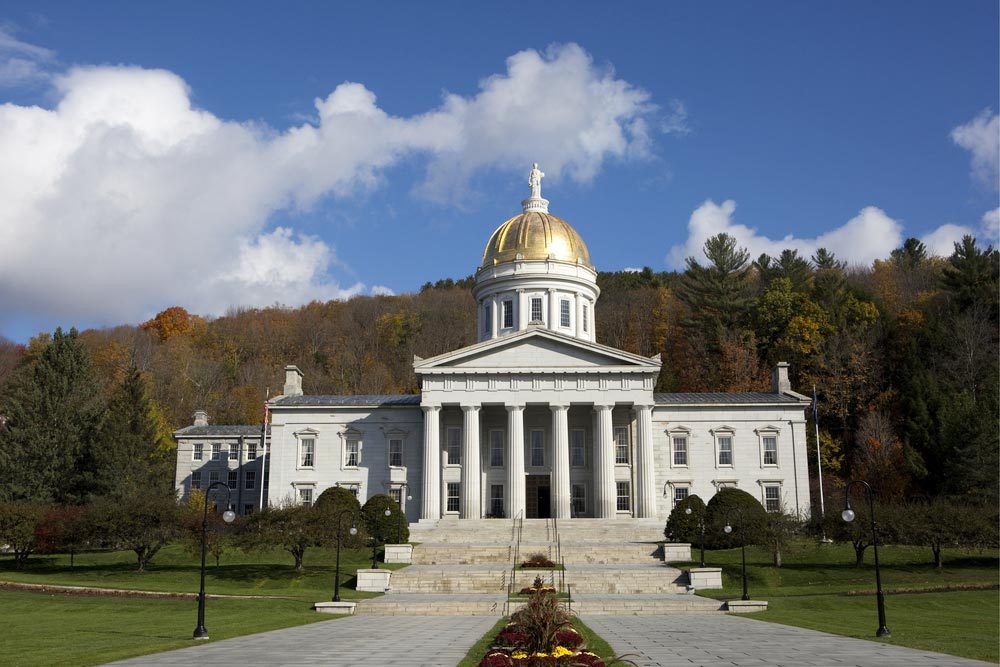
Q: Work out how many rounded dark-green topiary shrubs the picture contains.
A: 4